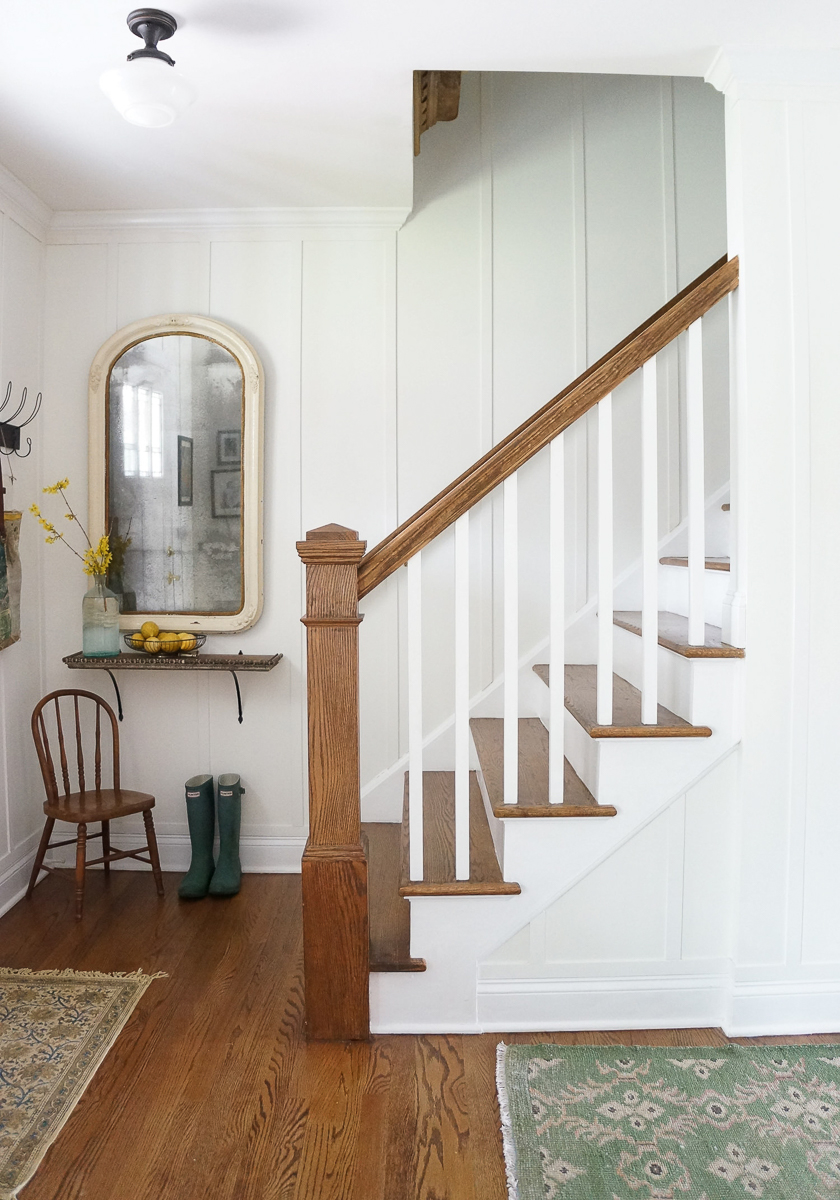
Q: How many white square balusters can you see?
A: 7